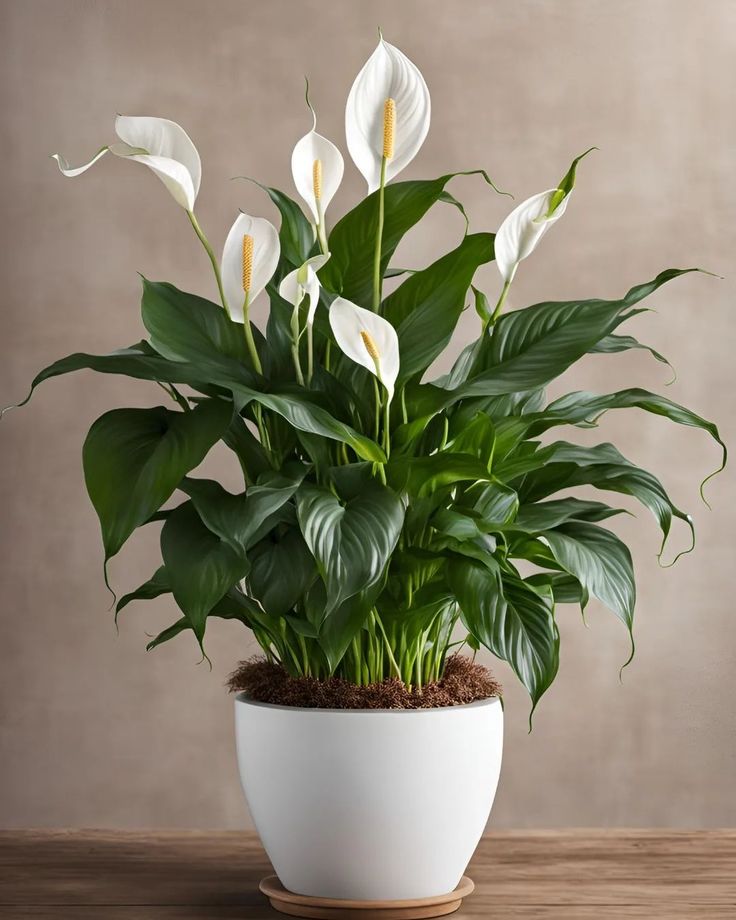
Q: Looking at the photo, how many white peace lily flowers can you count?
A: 7